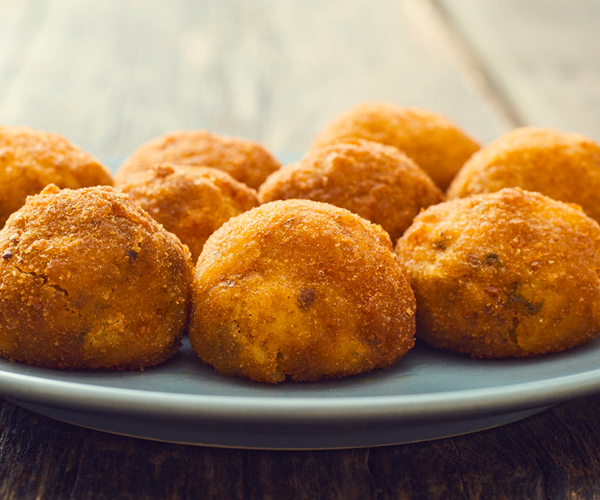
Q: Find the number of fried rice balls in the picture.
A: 9